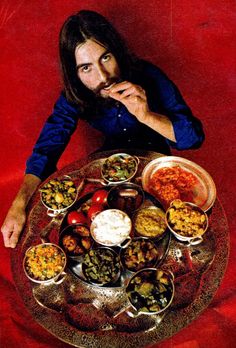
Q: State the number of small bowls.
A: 11